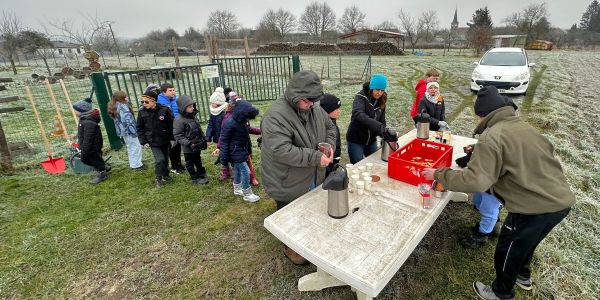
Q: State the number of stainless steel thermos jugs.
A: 3